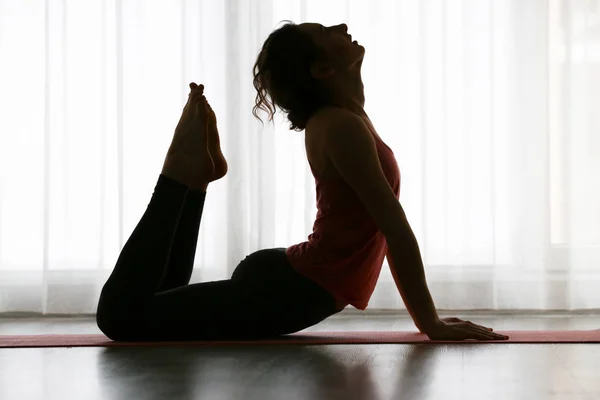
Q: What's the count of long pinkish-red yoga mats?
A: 1